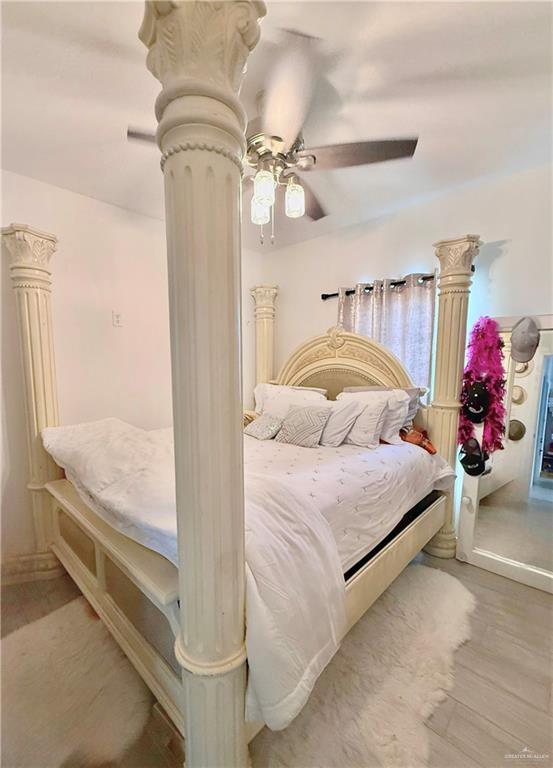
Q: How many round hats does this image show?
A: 3